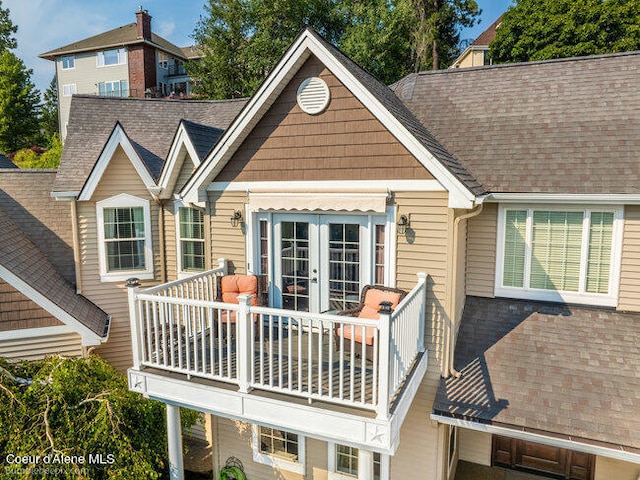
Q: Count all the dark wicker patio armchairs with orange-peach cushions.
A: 2